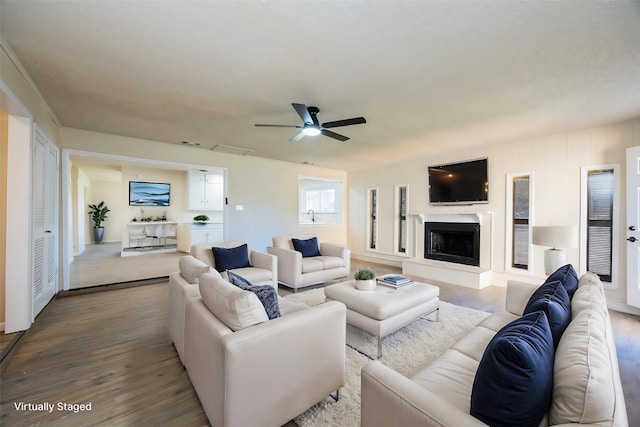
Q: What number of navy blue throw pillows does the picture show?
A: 5